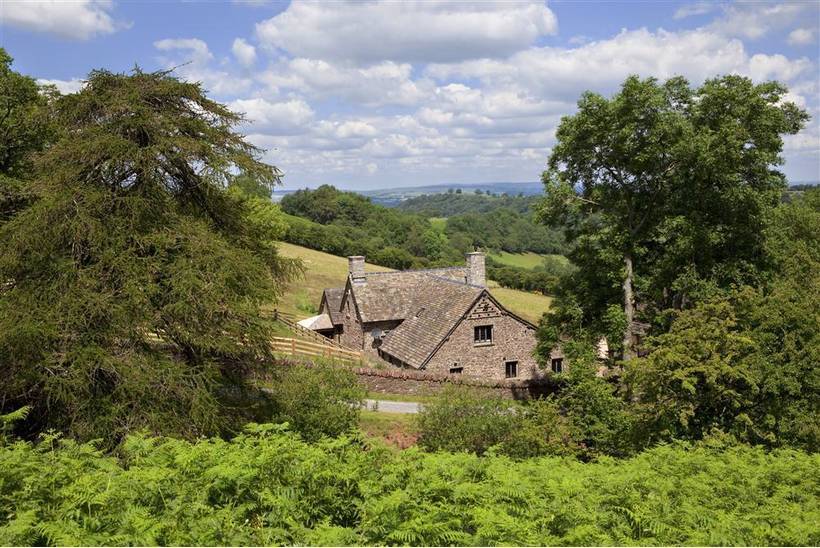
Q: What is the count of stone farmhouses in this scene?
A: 1